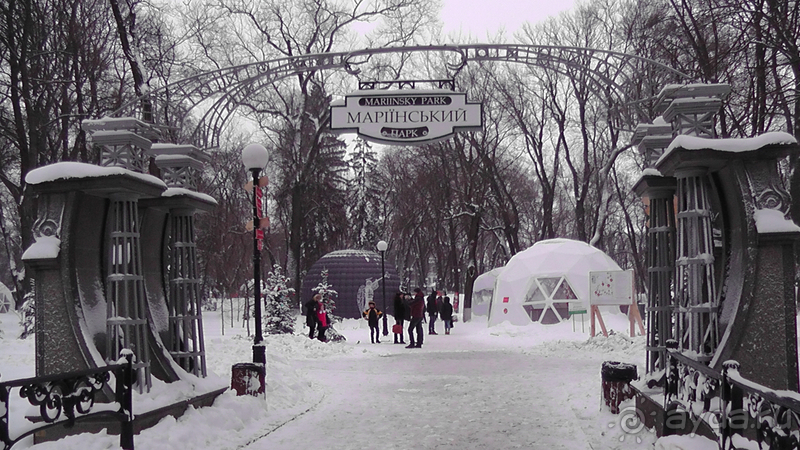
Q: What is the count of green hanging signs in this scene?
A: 0